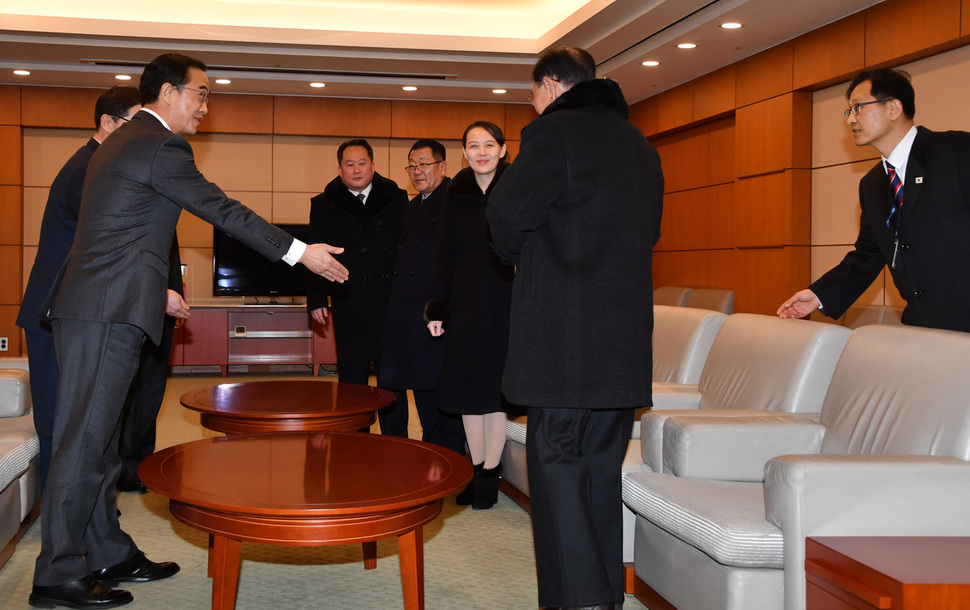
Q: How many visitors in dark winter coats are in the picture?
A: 4